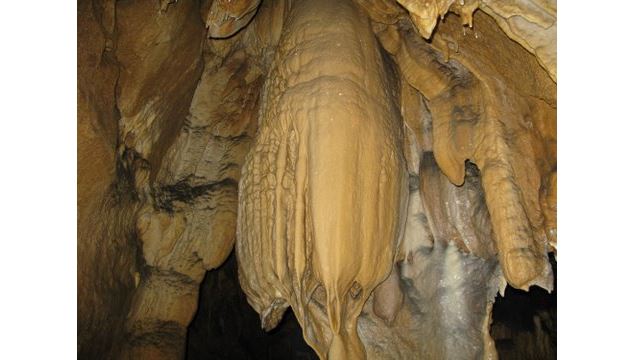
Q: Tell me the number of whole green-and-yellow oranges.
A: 0